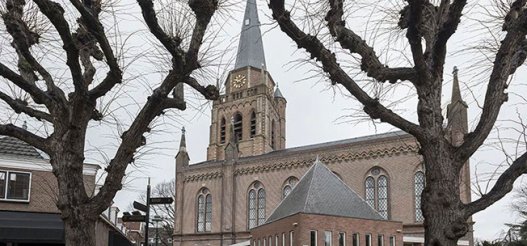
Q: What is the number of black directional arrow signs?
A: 3